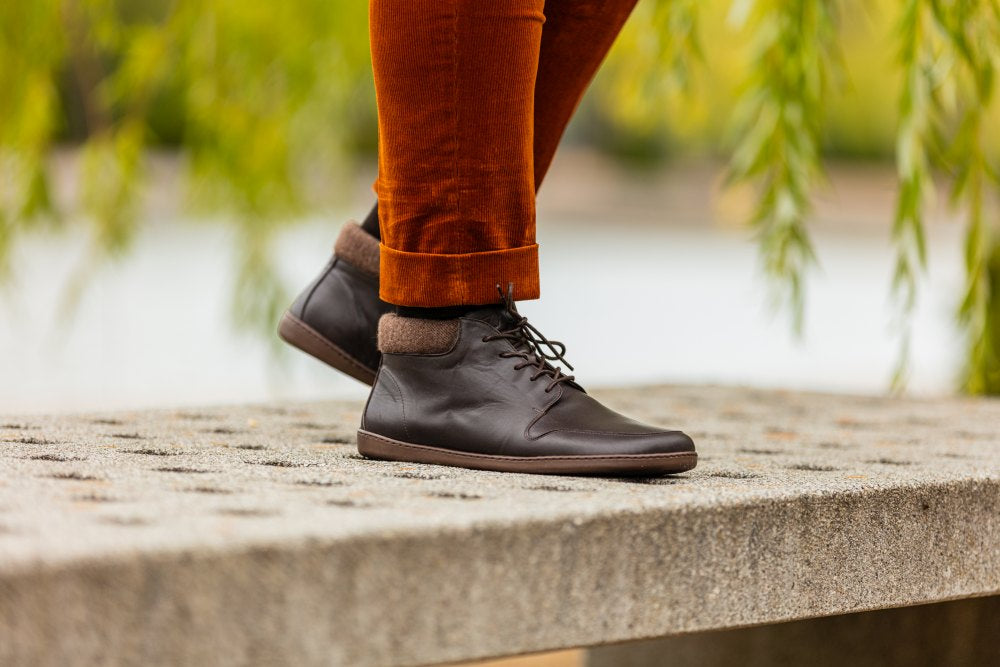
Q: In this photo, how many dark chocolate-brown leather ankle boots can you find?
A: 2